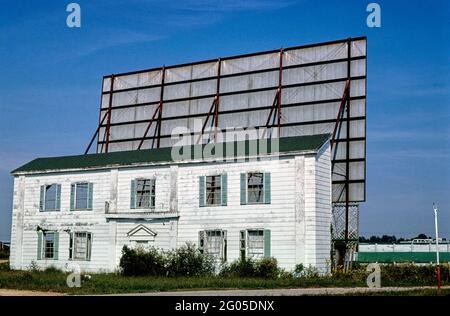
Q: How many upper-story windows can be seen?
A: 5